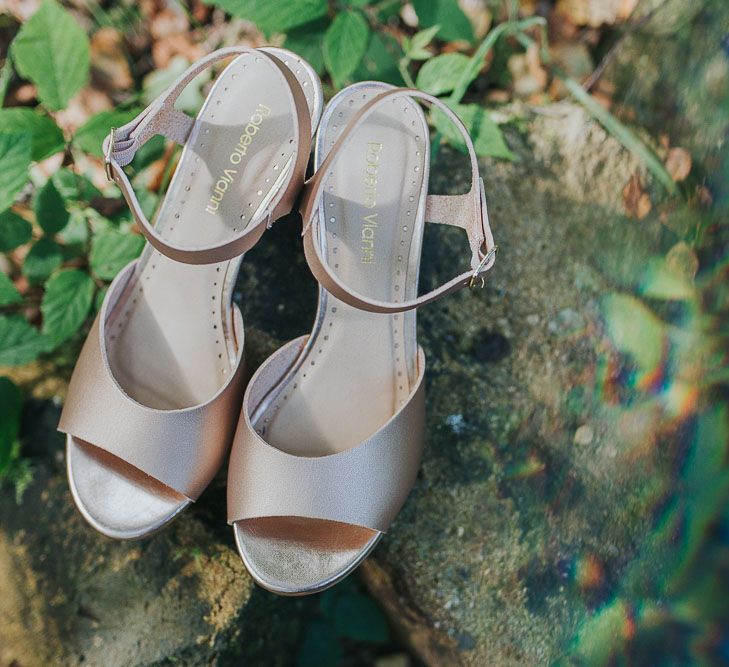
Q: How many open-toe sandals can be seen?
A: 2